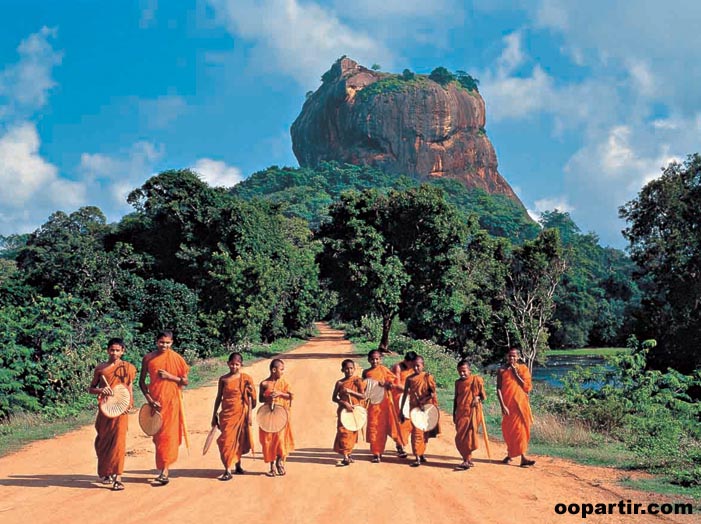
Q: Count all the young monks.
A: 10